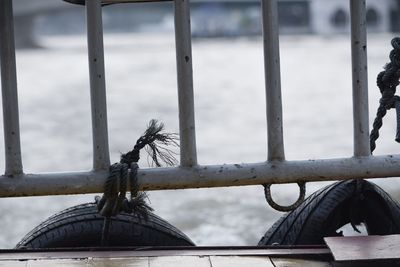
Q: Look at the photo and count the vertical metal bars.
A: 5